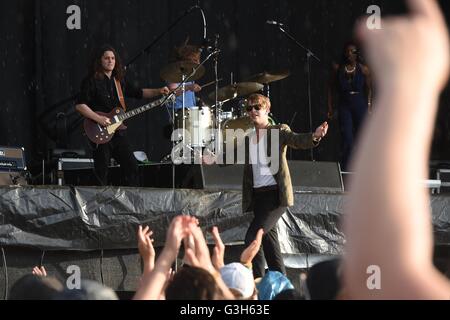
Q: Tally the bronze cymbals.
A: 3